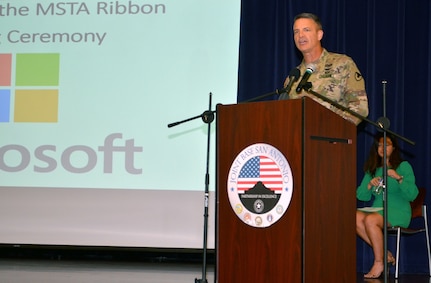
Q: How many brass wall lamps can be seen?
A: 0